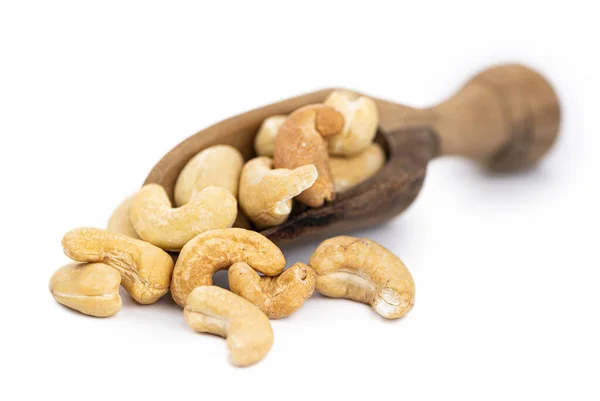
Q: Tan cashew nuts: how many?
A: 14